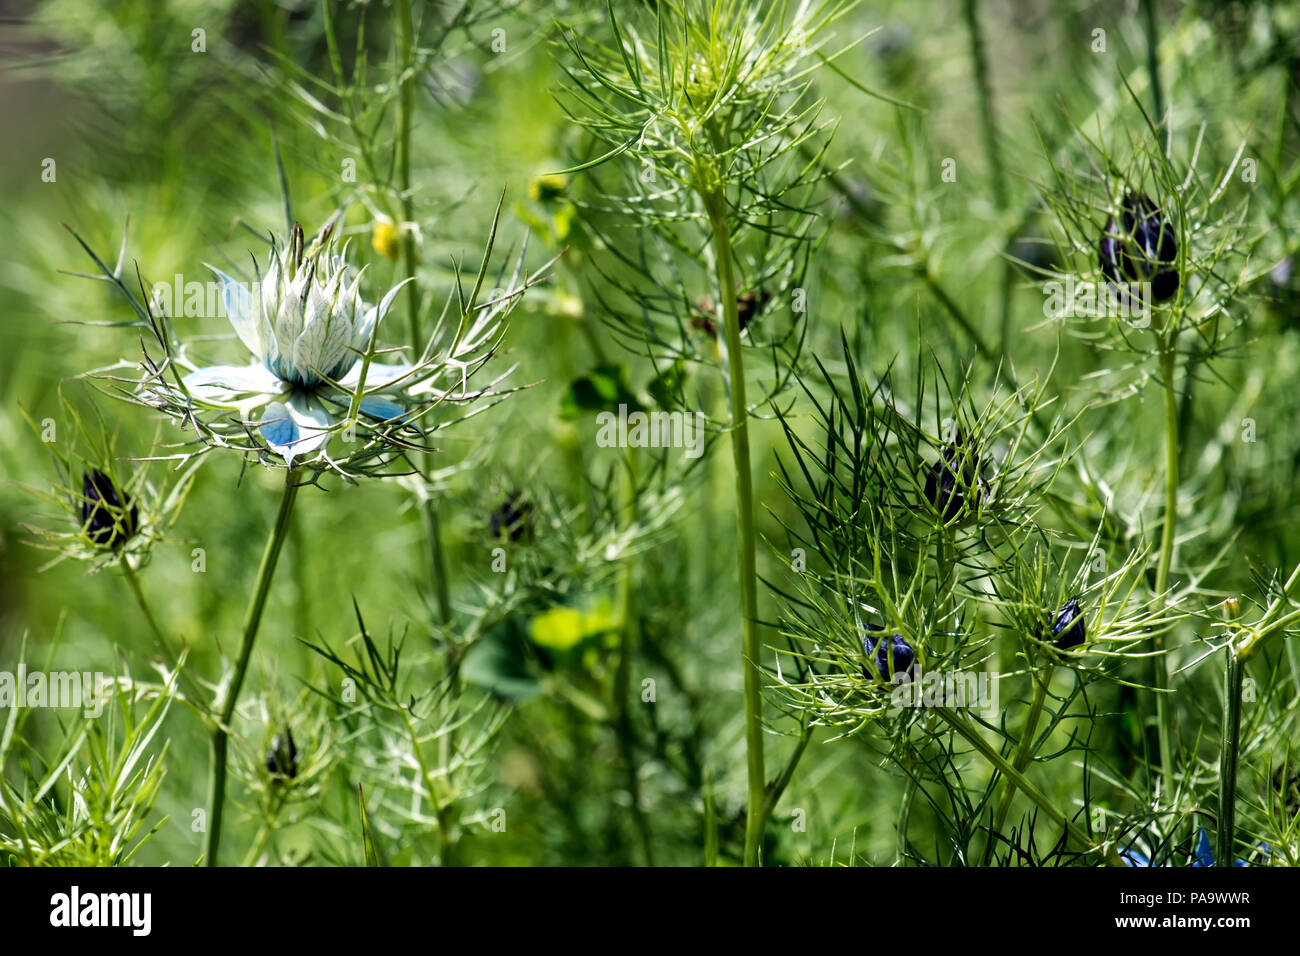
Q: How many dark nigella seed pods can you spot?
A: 7